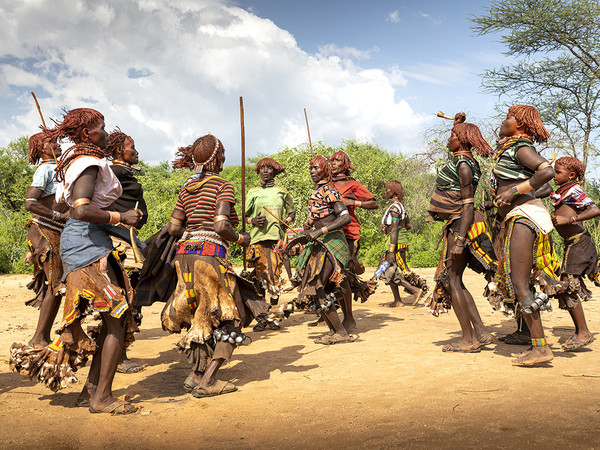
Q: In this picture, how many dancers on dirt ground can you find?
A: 11